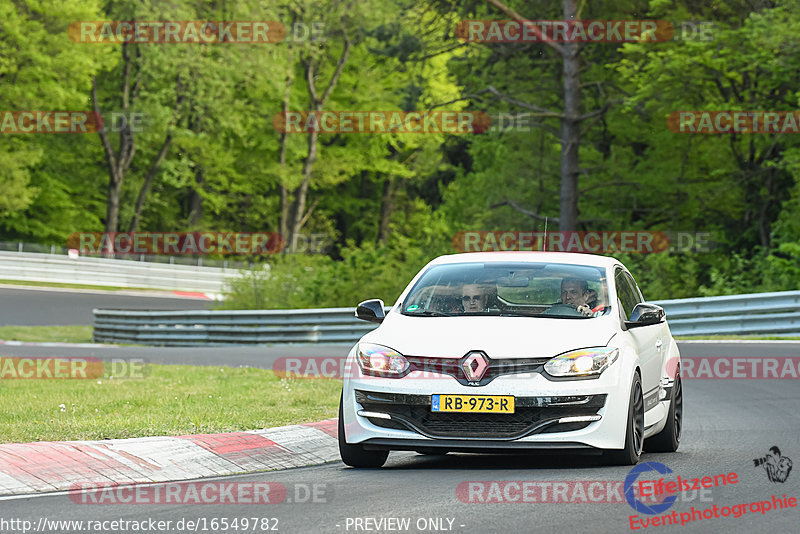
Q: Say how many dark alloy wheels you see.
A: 2